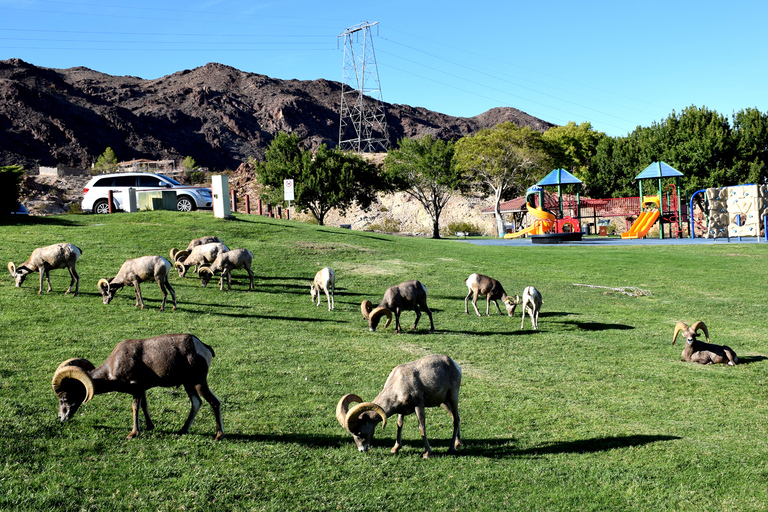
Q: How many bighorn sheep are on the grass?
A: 12